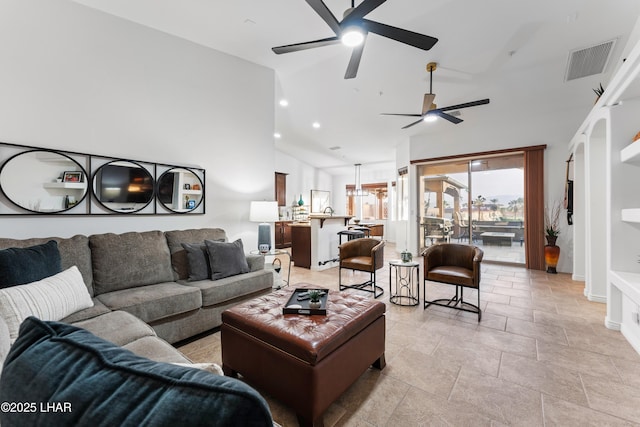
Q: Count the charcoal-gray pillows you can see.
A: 2